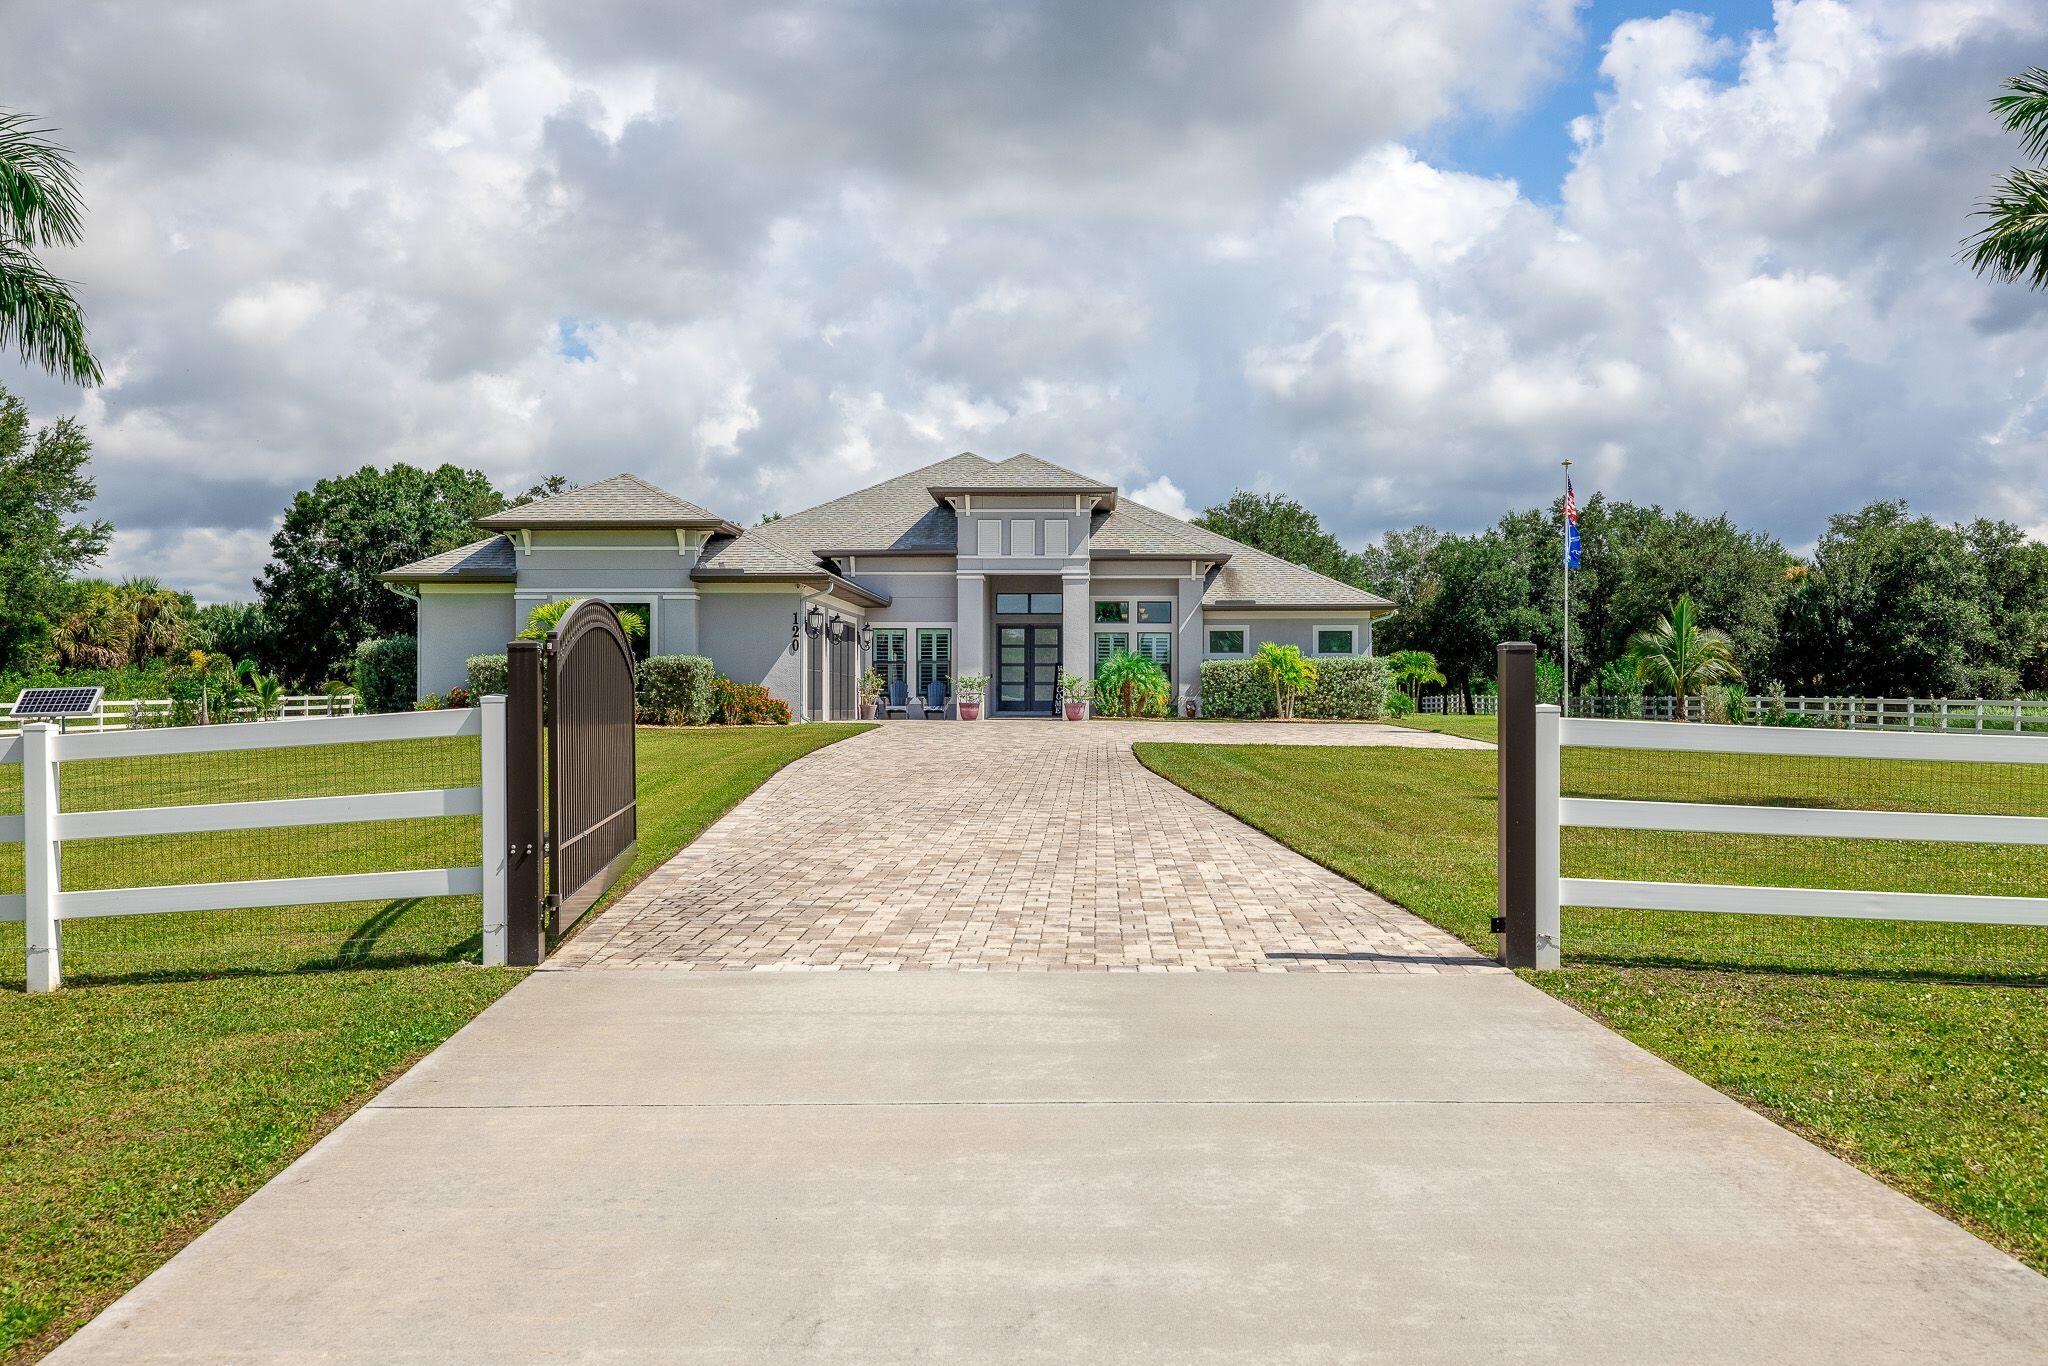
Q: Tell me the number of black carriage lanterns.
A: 3